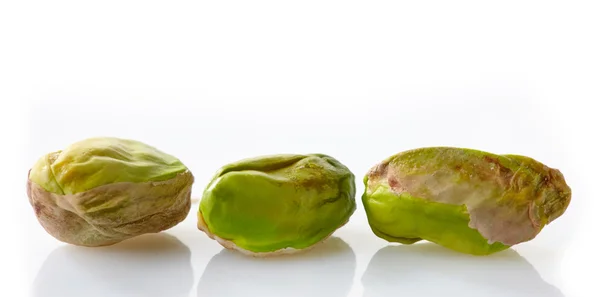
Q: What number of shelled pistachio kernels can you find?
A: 3